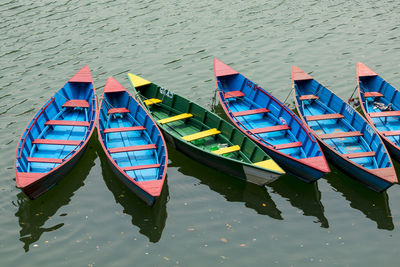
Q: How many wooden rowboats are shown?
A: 6